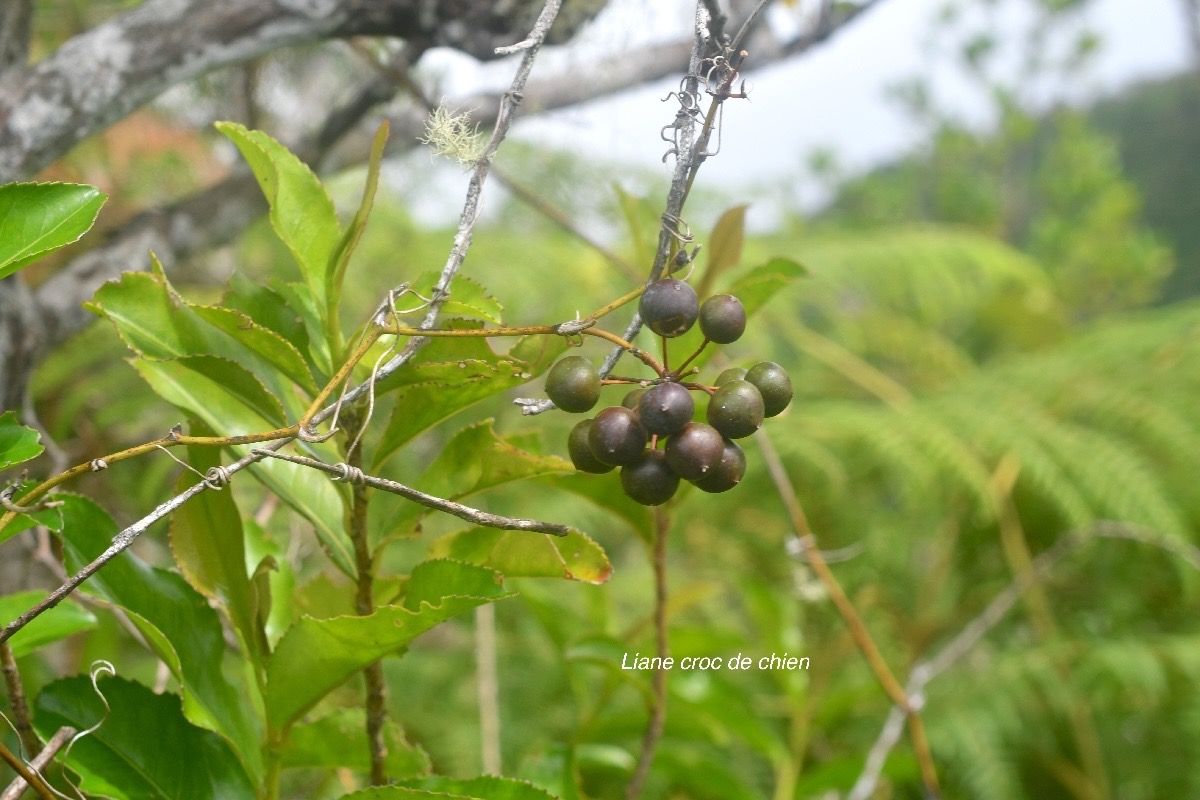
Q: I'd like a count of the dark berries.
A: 13